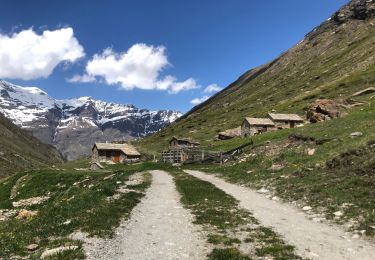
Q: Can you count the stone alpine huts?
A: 4